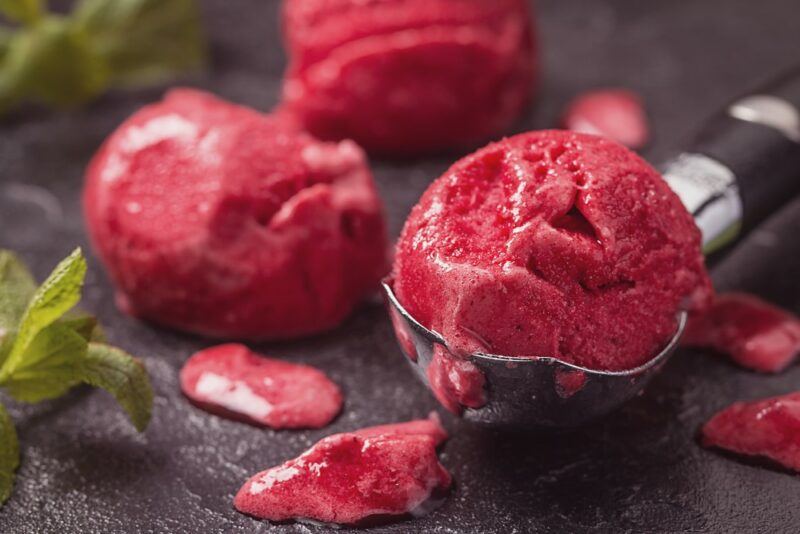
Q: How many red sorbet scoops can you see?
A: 3